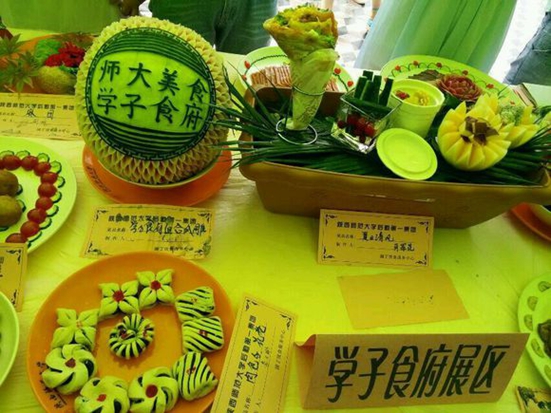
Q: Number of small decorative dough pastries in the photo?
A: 10